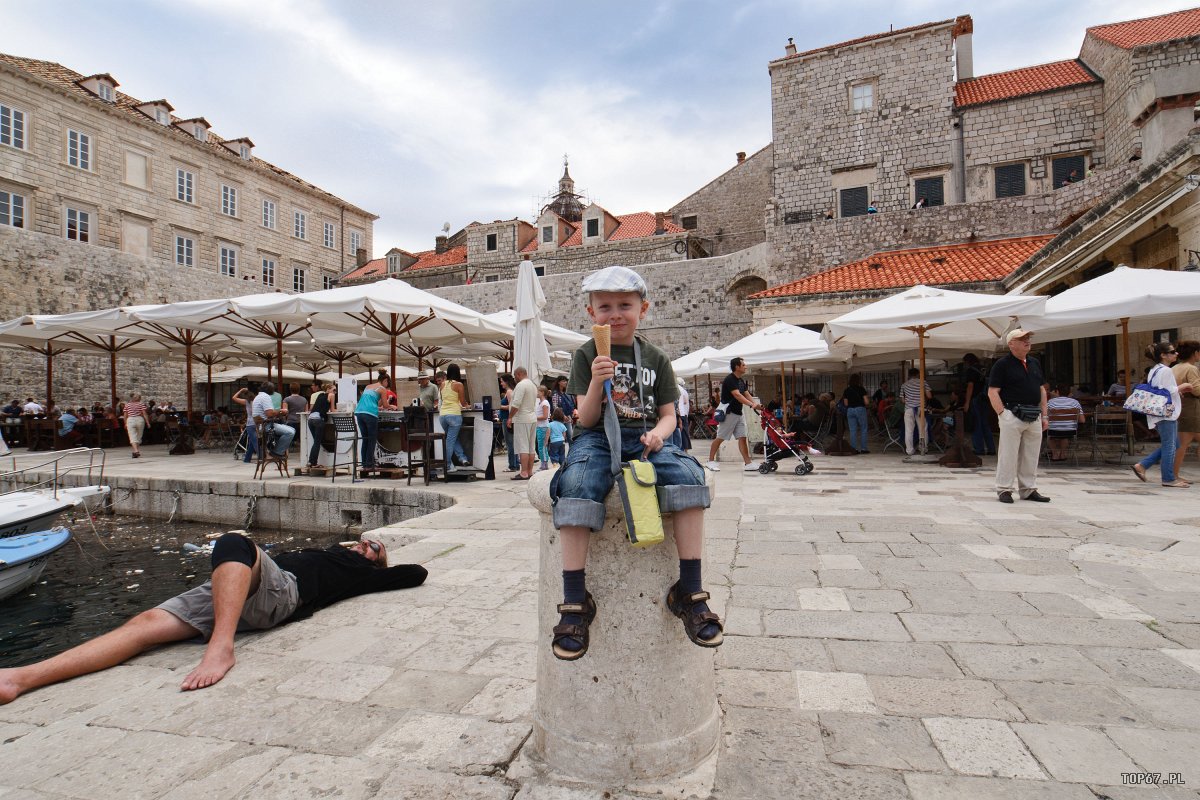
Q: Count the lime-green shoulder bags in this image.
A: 1